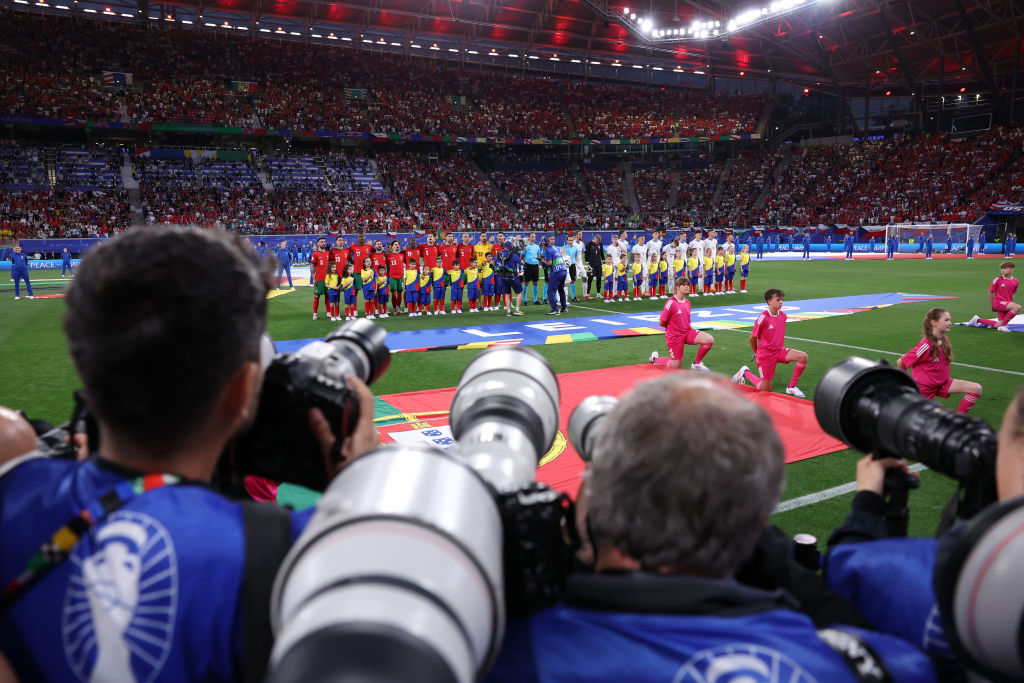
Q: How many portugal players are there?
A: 11